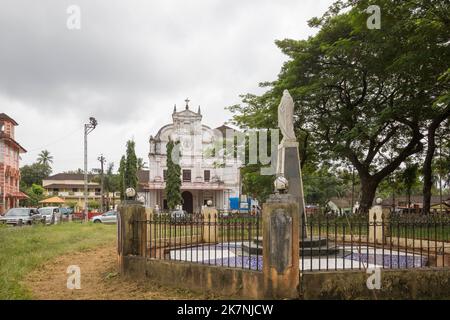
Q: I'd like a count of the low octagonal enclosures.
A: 1